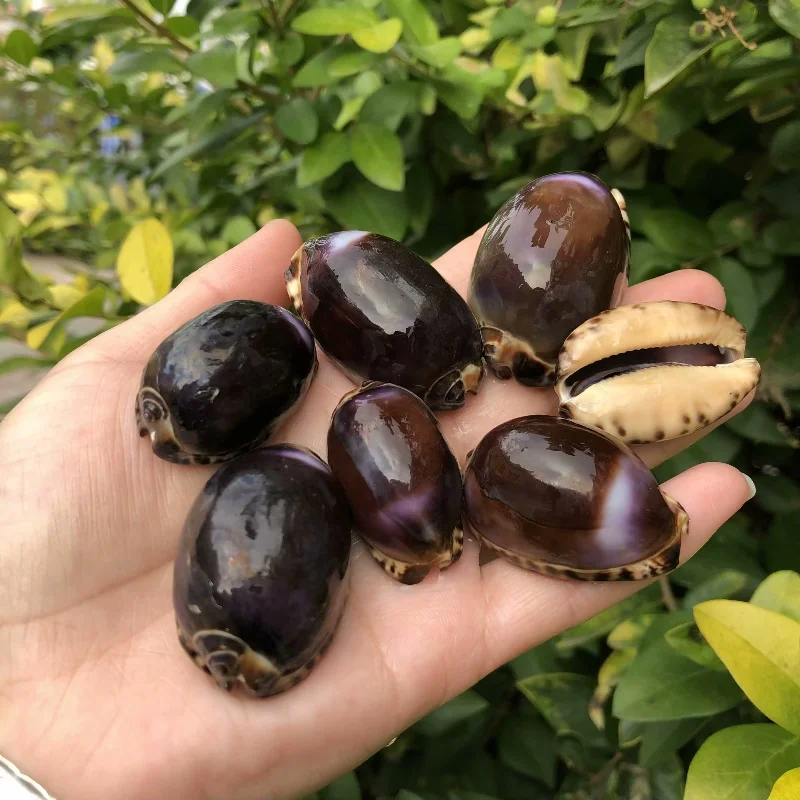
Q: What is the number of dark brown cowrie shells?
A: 6